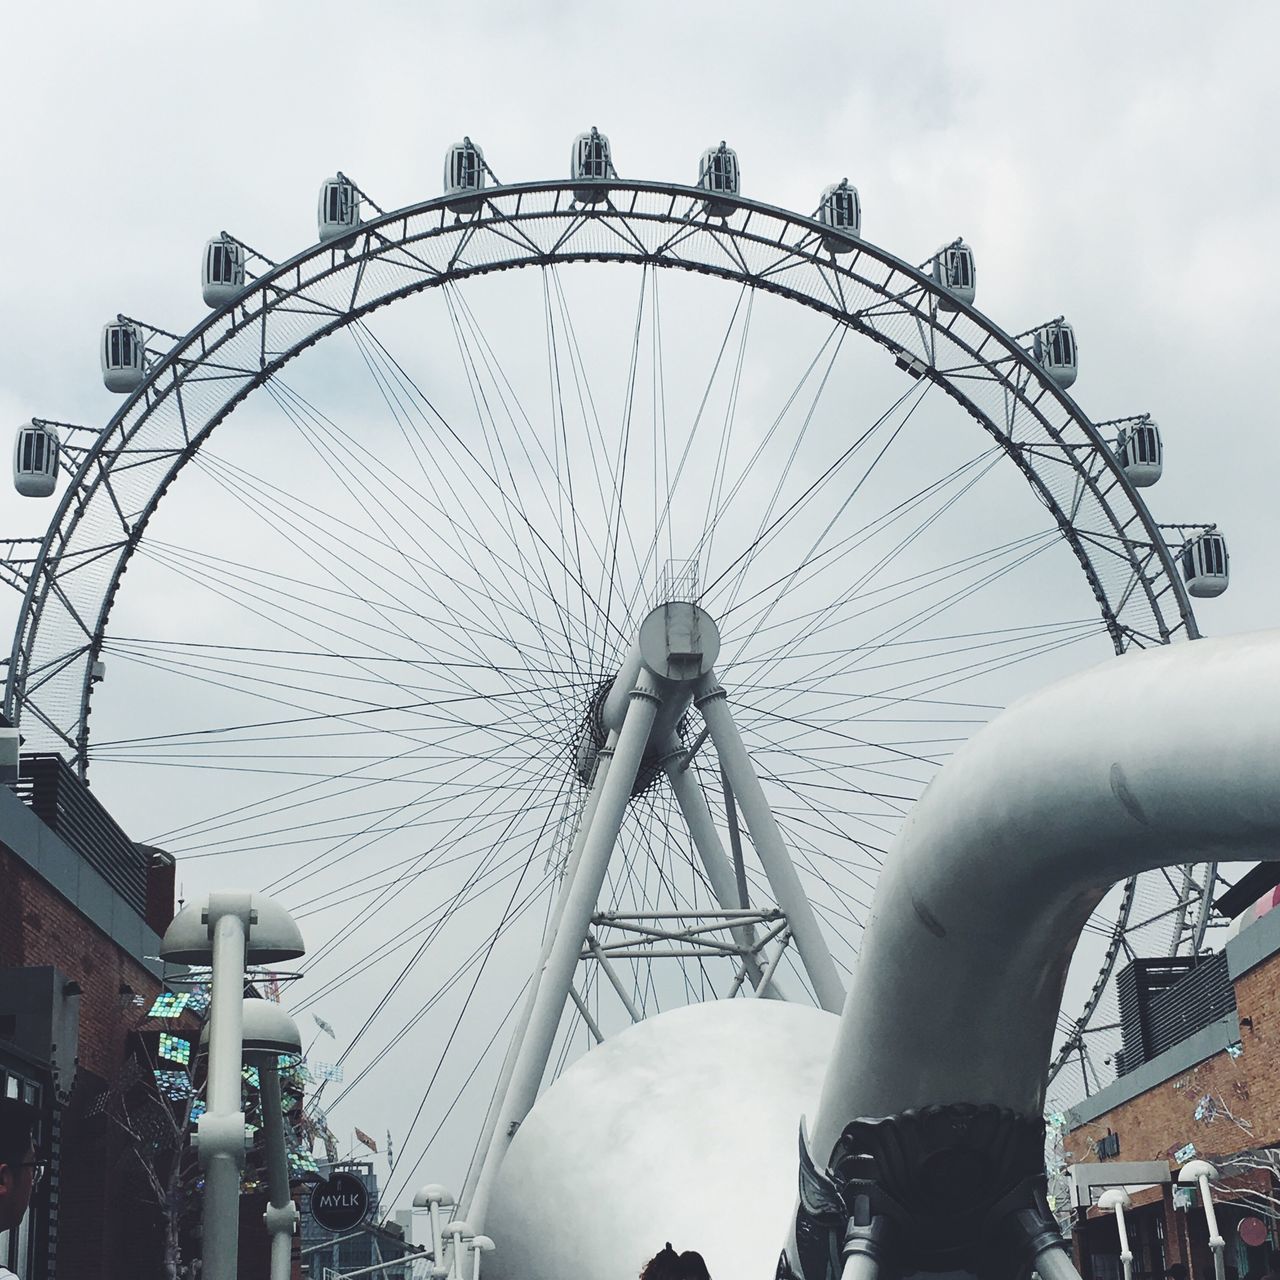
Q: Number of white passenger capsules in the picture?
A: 12